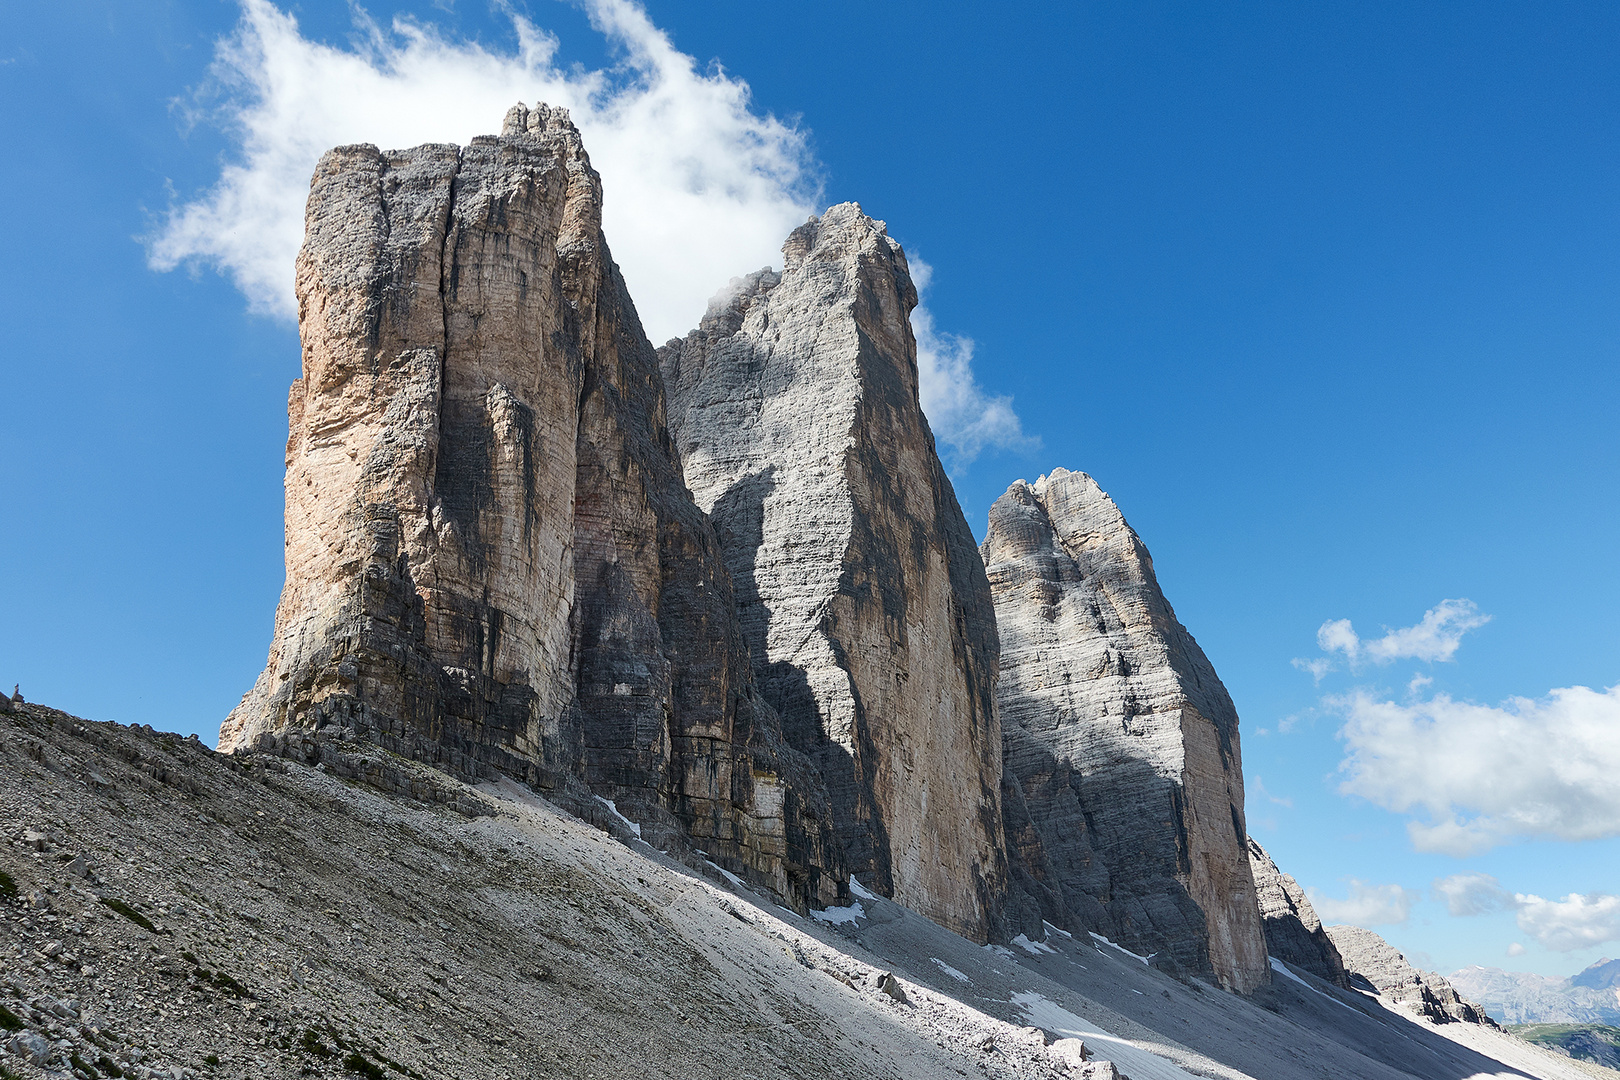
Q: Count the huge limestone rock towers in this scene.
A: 3